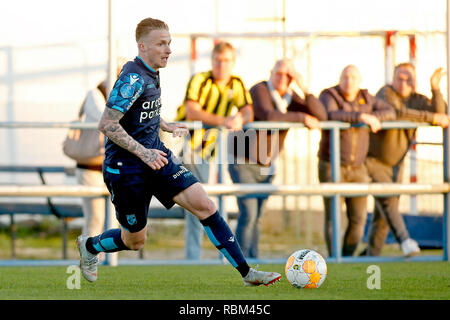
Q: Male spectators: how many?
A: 4